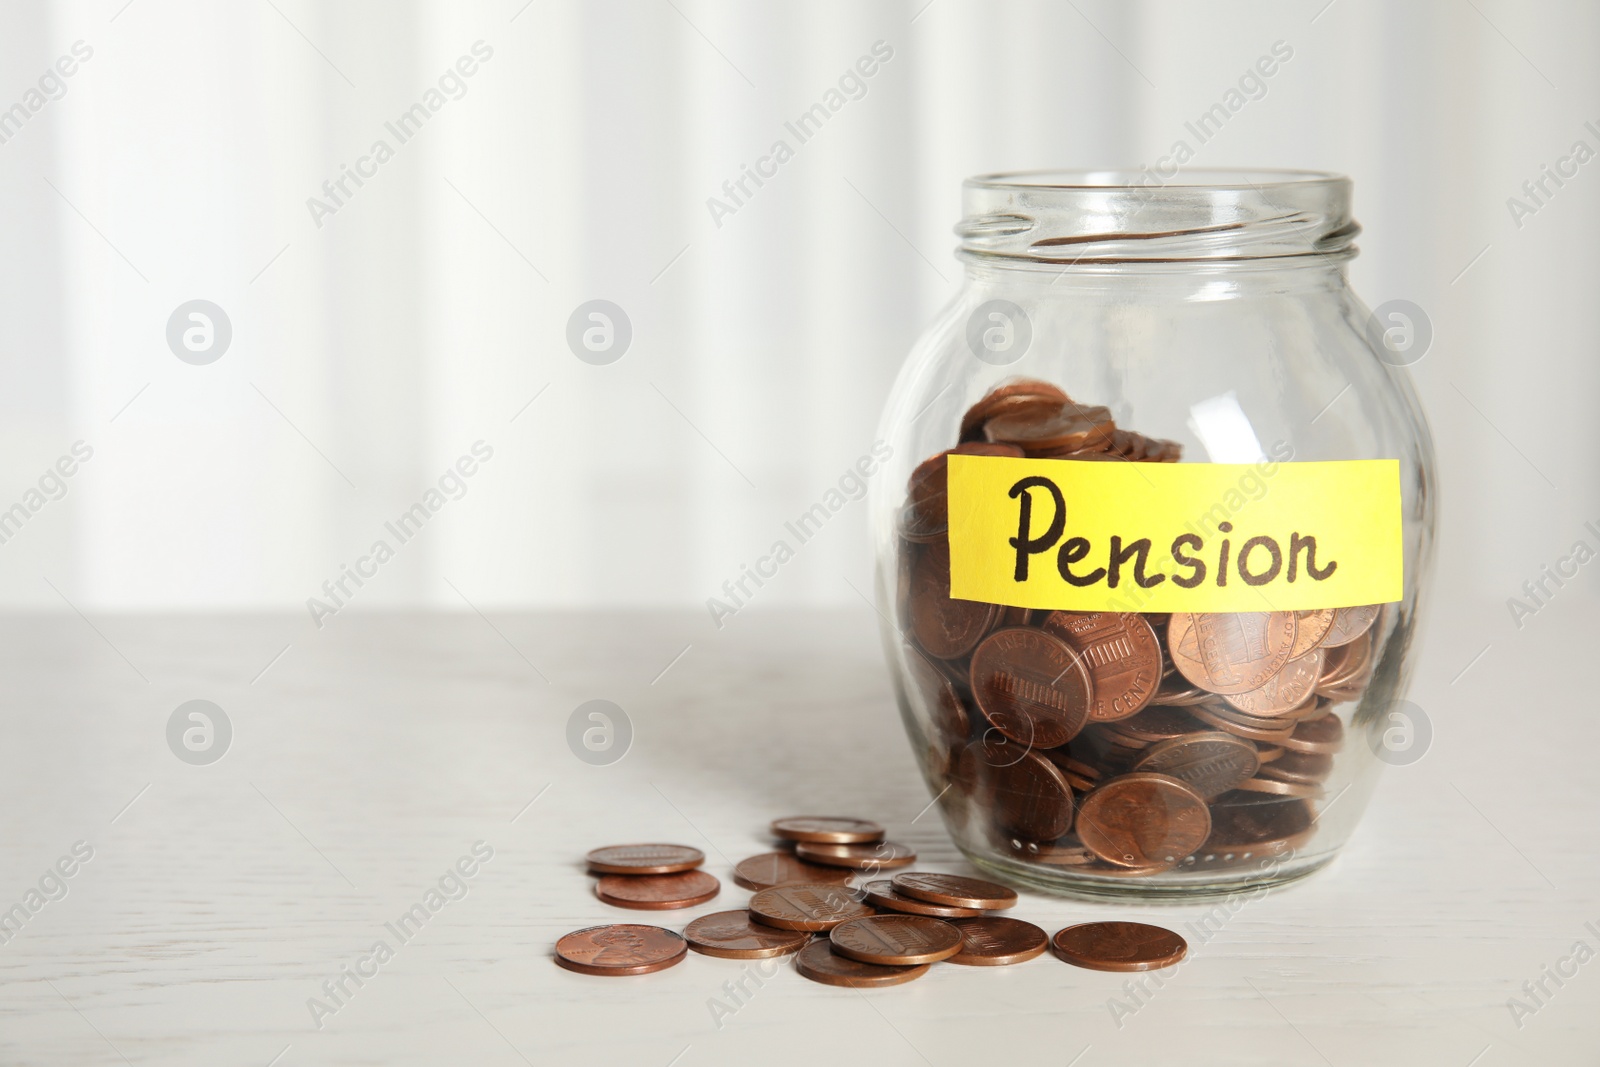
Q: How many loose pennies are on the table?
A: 14